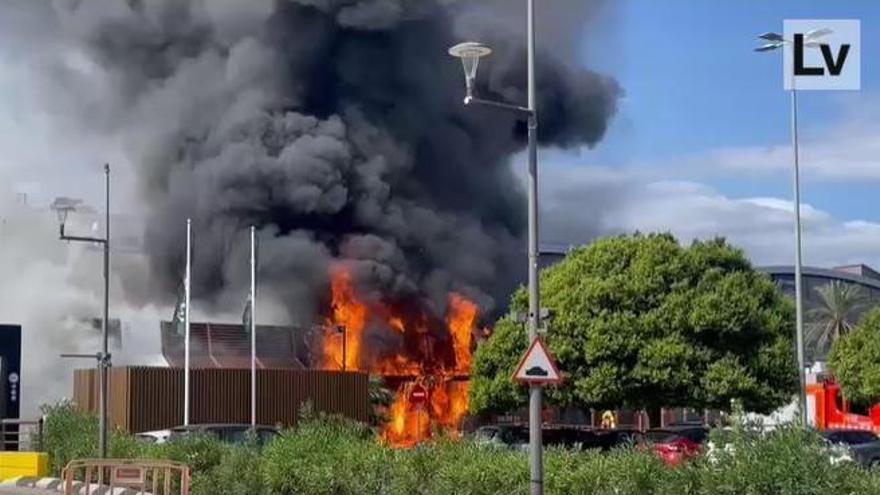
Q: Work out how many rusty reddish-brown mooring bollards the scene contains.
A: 0